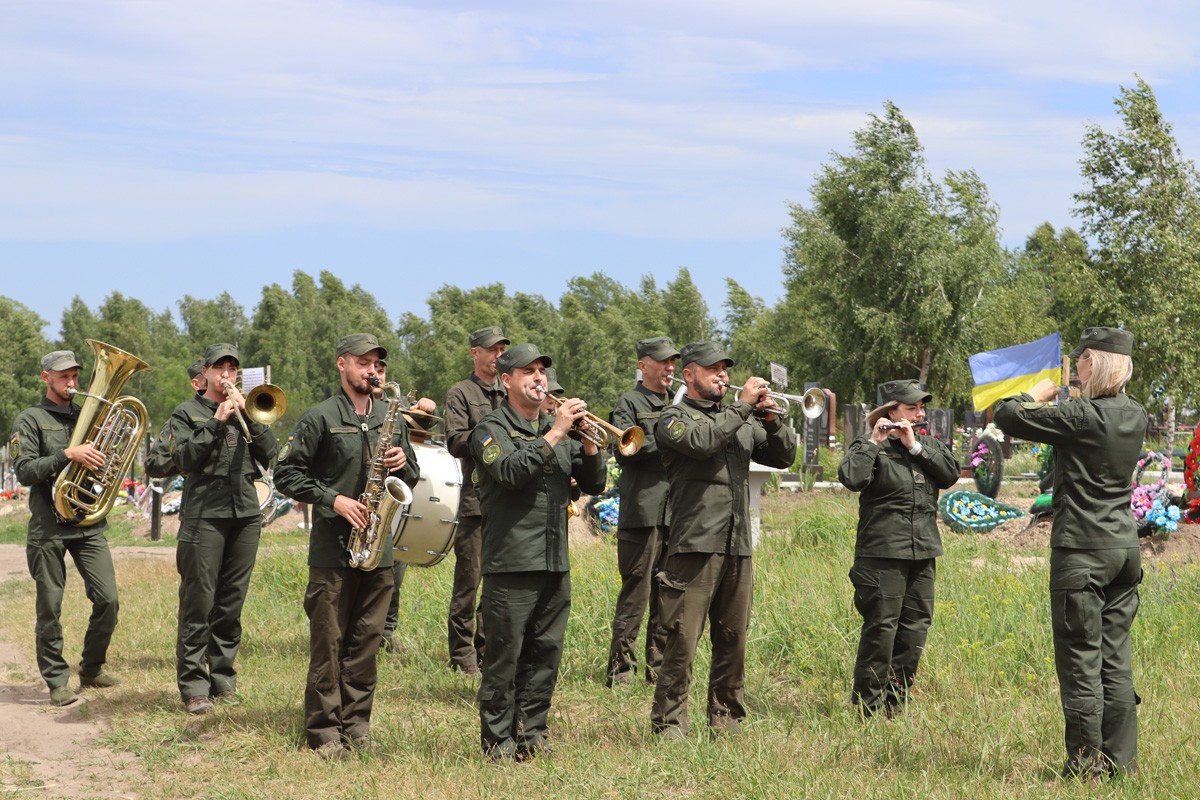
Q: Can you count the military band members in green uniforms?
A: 12